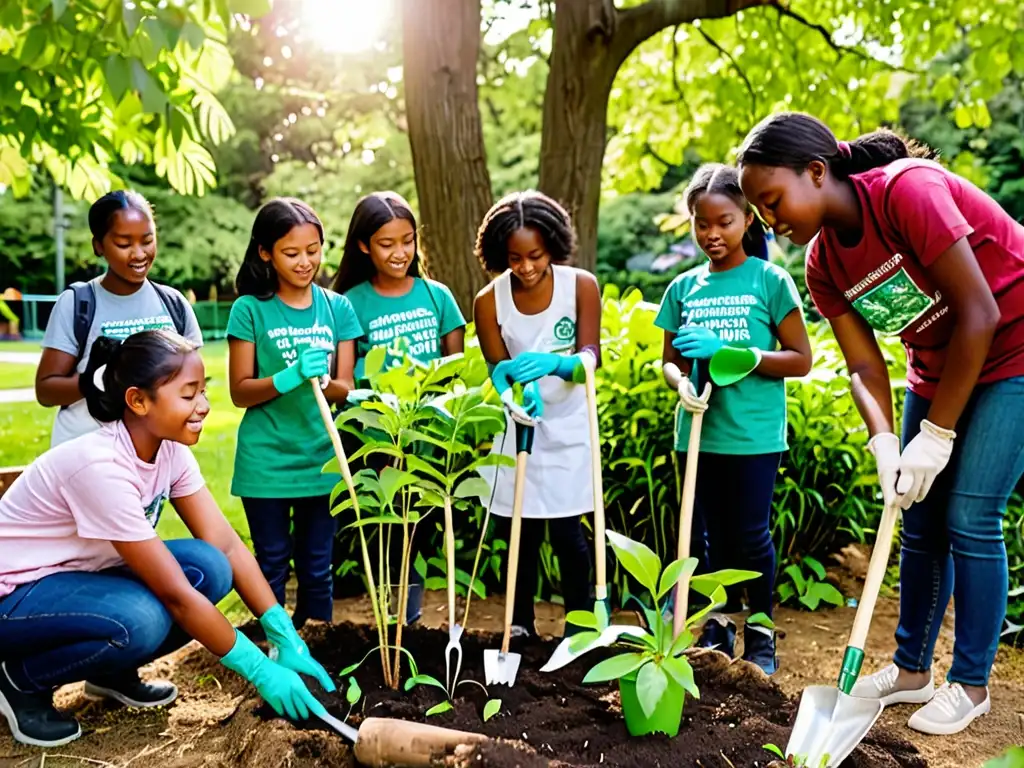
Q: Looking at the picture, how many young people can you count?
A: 7